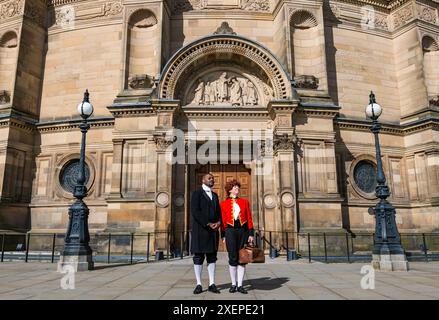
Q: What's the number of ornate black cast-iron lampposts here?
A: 2